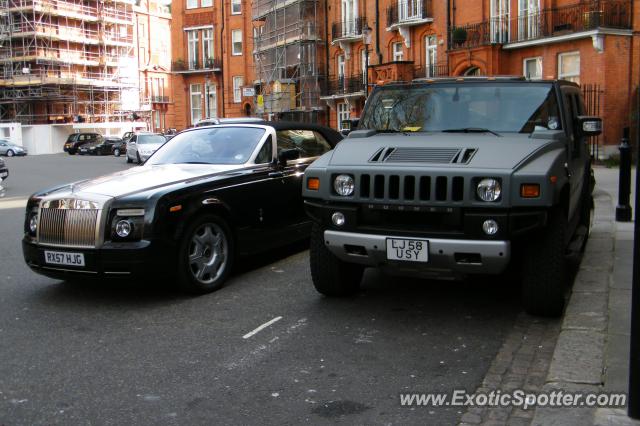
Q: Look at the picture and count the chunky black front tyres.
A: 2